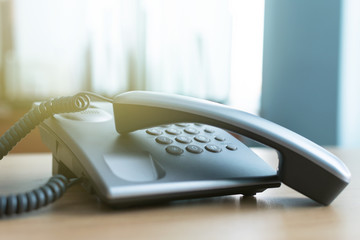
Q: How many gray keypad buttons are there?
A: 15